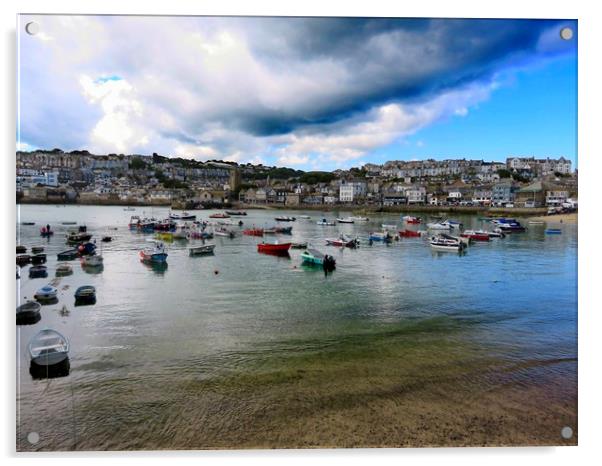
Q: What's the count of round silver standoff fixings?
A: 4